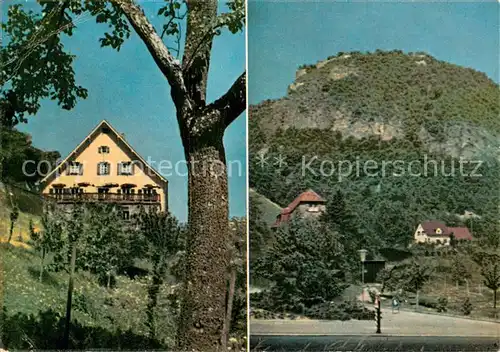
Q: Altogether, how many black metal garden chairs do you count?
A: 0